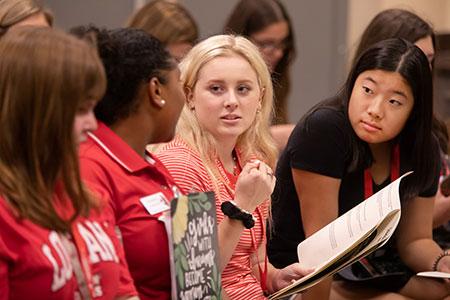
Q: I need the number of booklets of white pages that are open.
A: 1